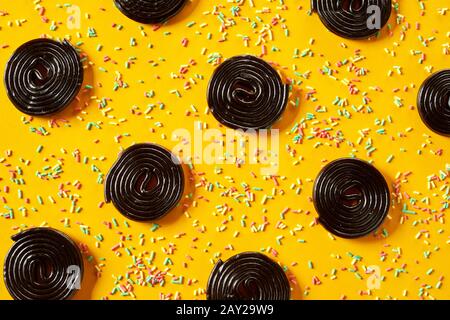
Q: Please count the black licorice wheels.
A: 9